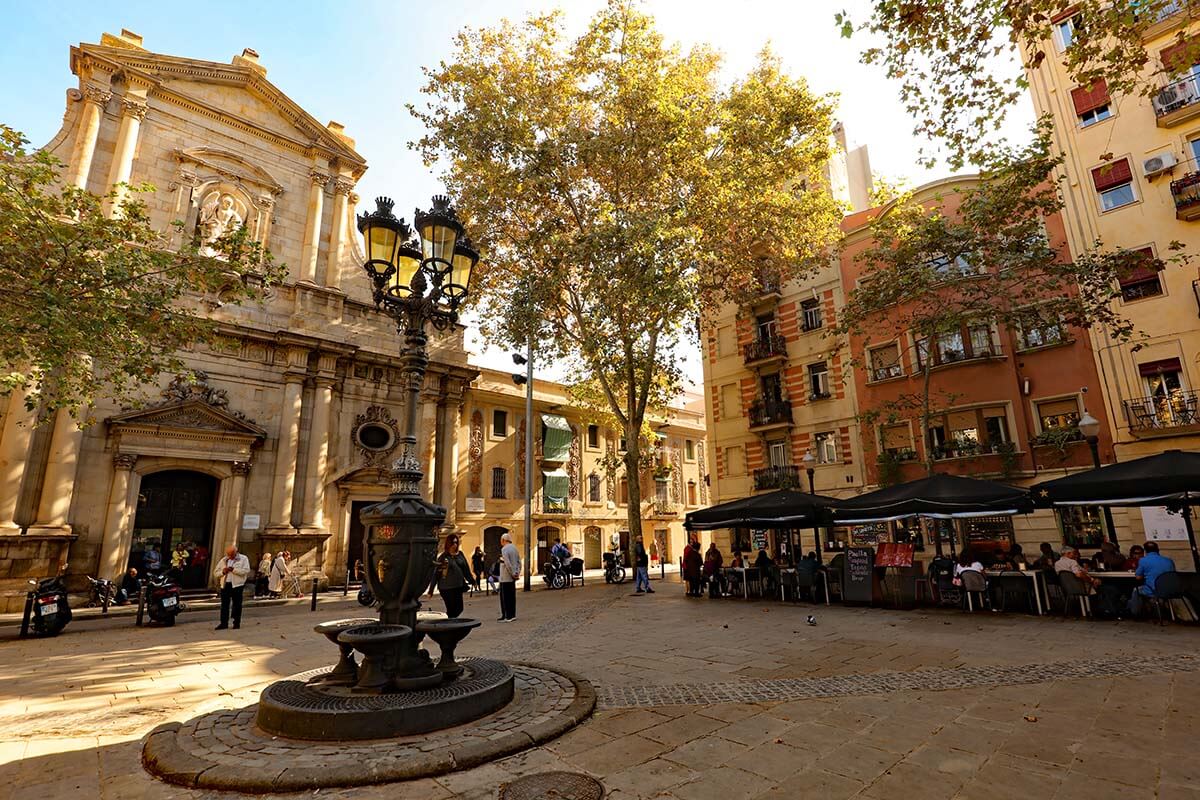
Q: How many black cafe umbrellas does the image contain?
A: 3